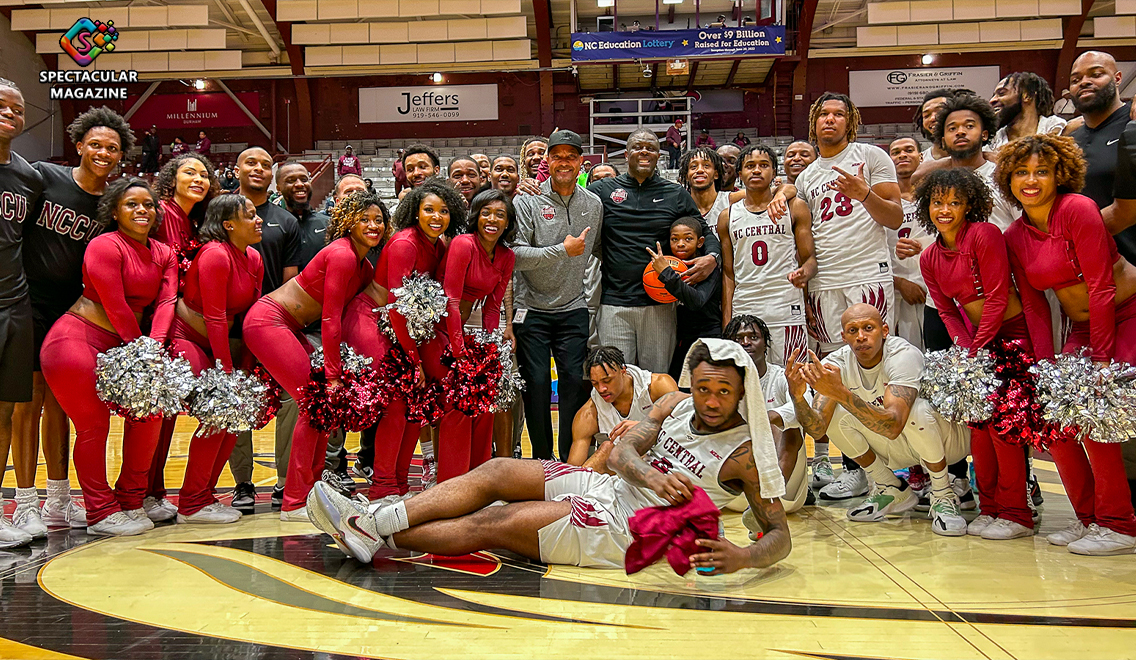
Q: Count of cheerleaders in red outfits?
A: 8